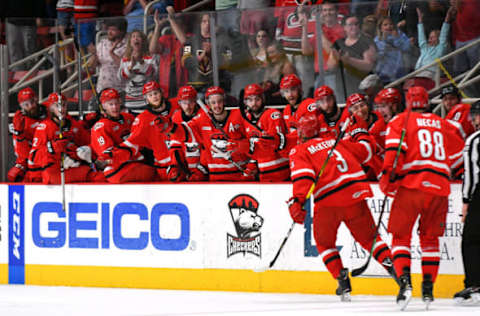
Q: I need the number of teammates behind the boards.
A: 12